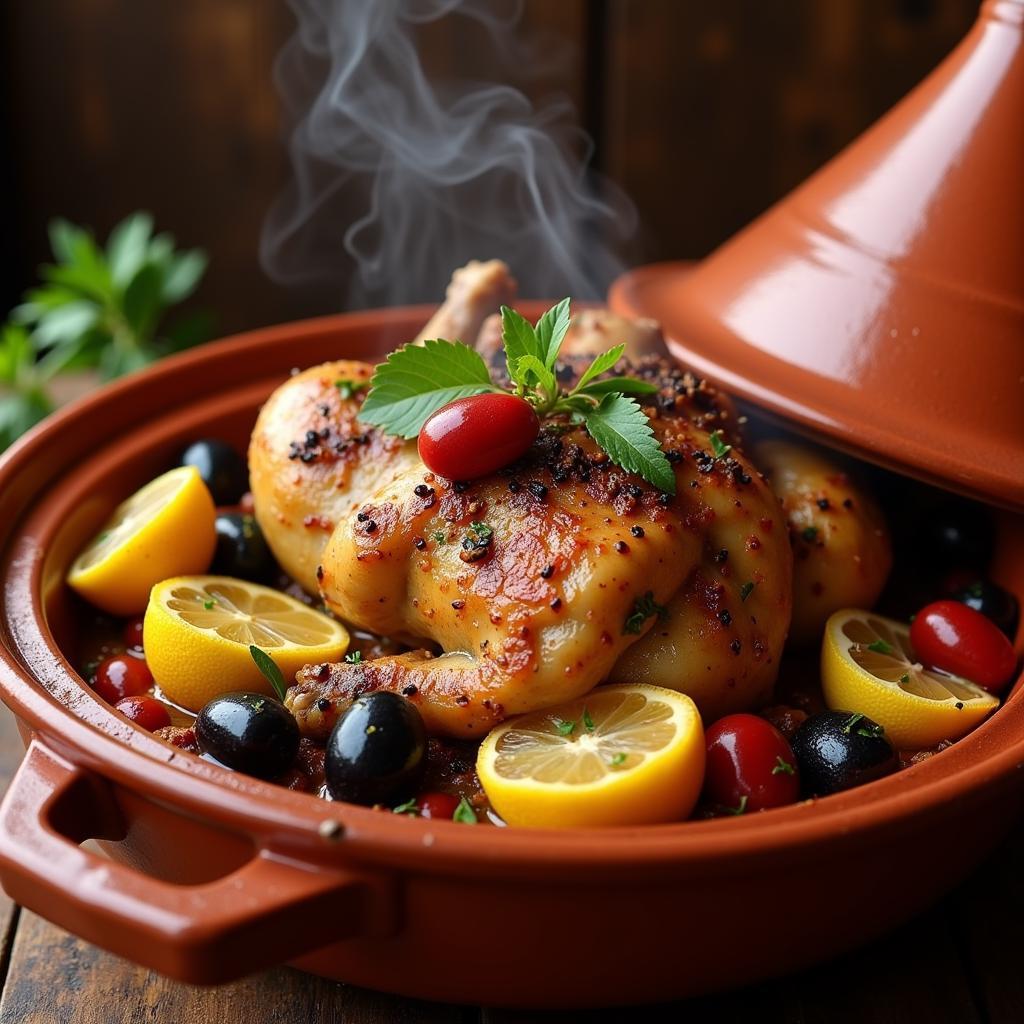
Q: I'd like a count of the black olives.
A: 7